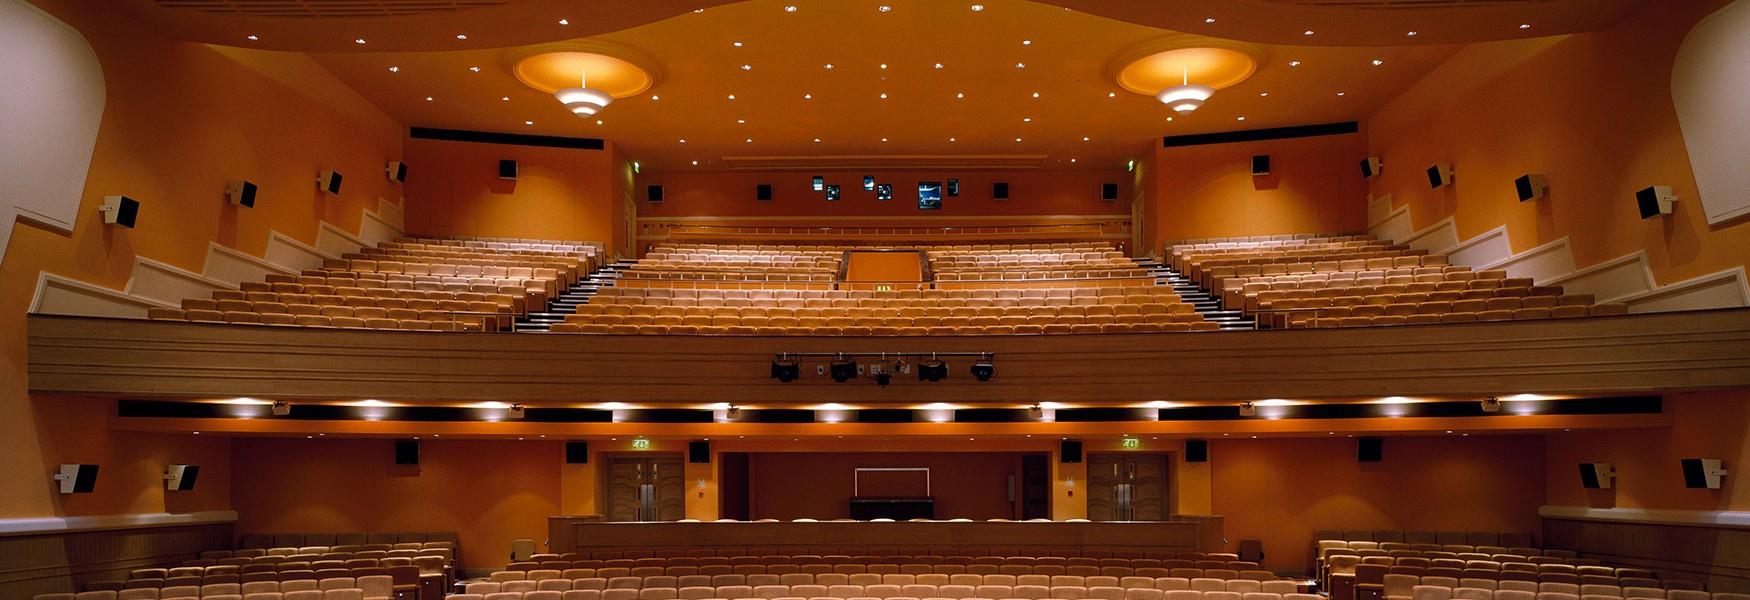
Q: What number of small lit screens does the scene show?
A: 6